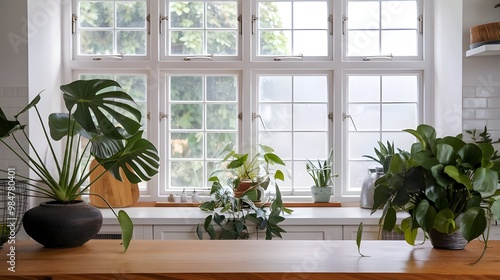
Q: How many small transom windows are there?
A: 4